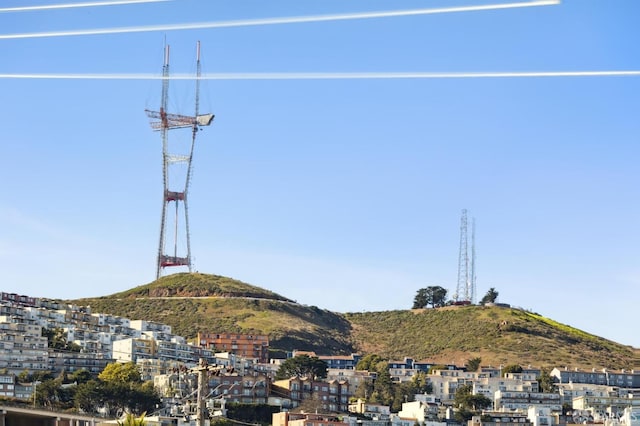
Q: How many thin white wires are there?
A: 3